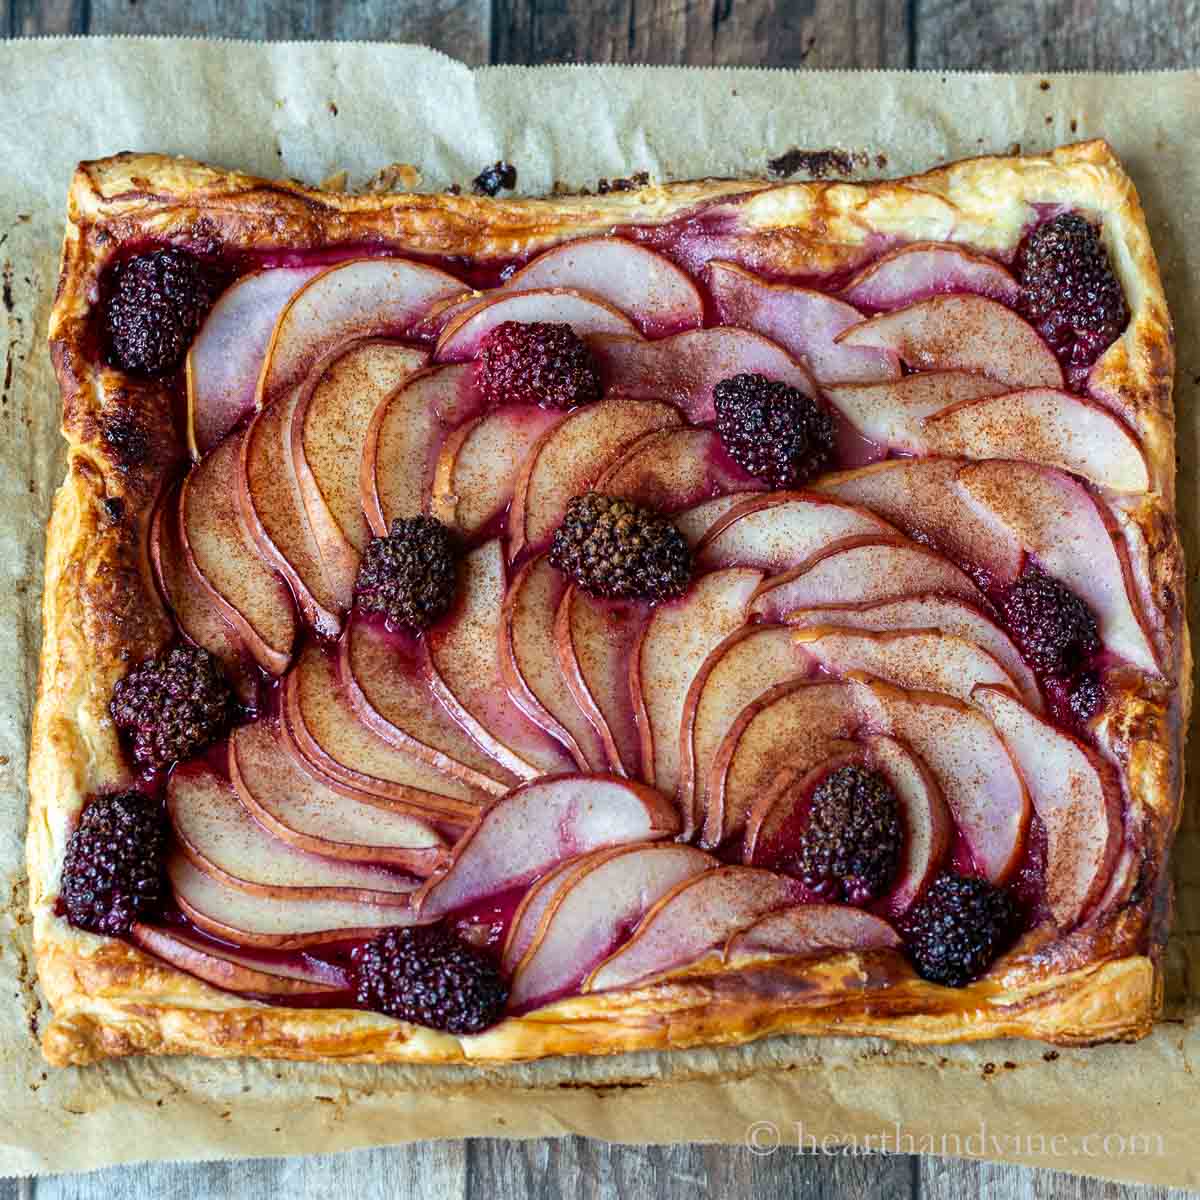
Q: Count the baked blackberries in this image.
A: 12